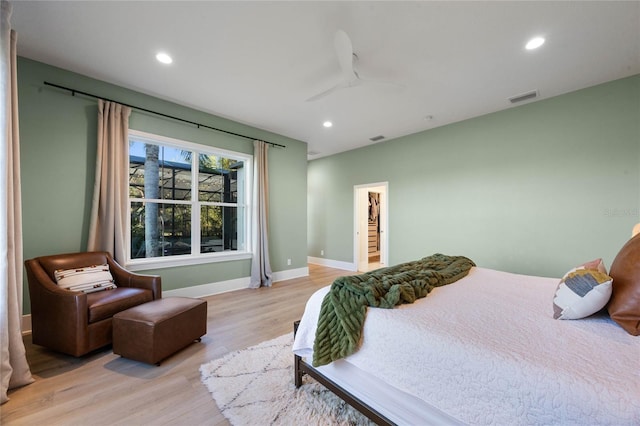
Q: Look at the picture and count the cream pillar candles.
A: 0